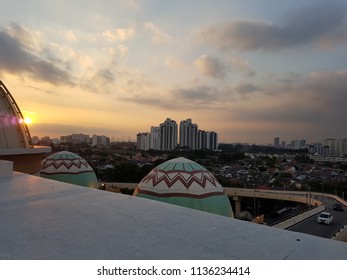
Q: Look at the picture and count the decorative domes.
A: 2